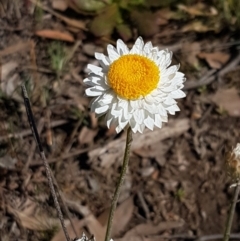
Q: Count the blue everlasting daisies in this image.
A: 0